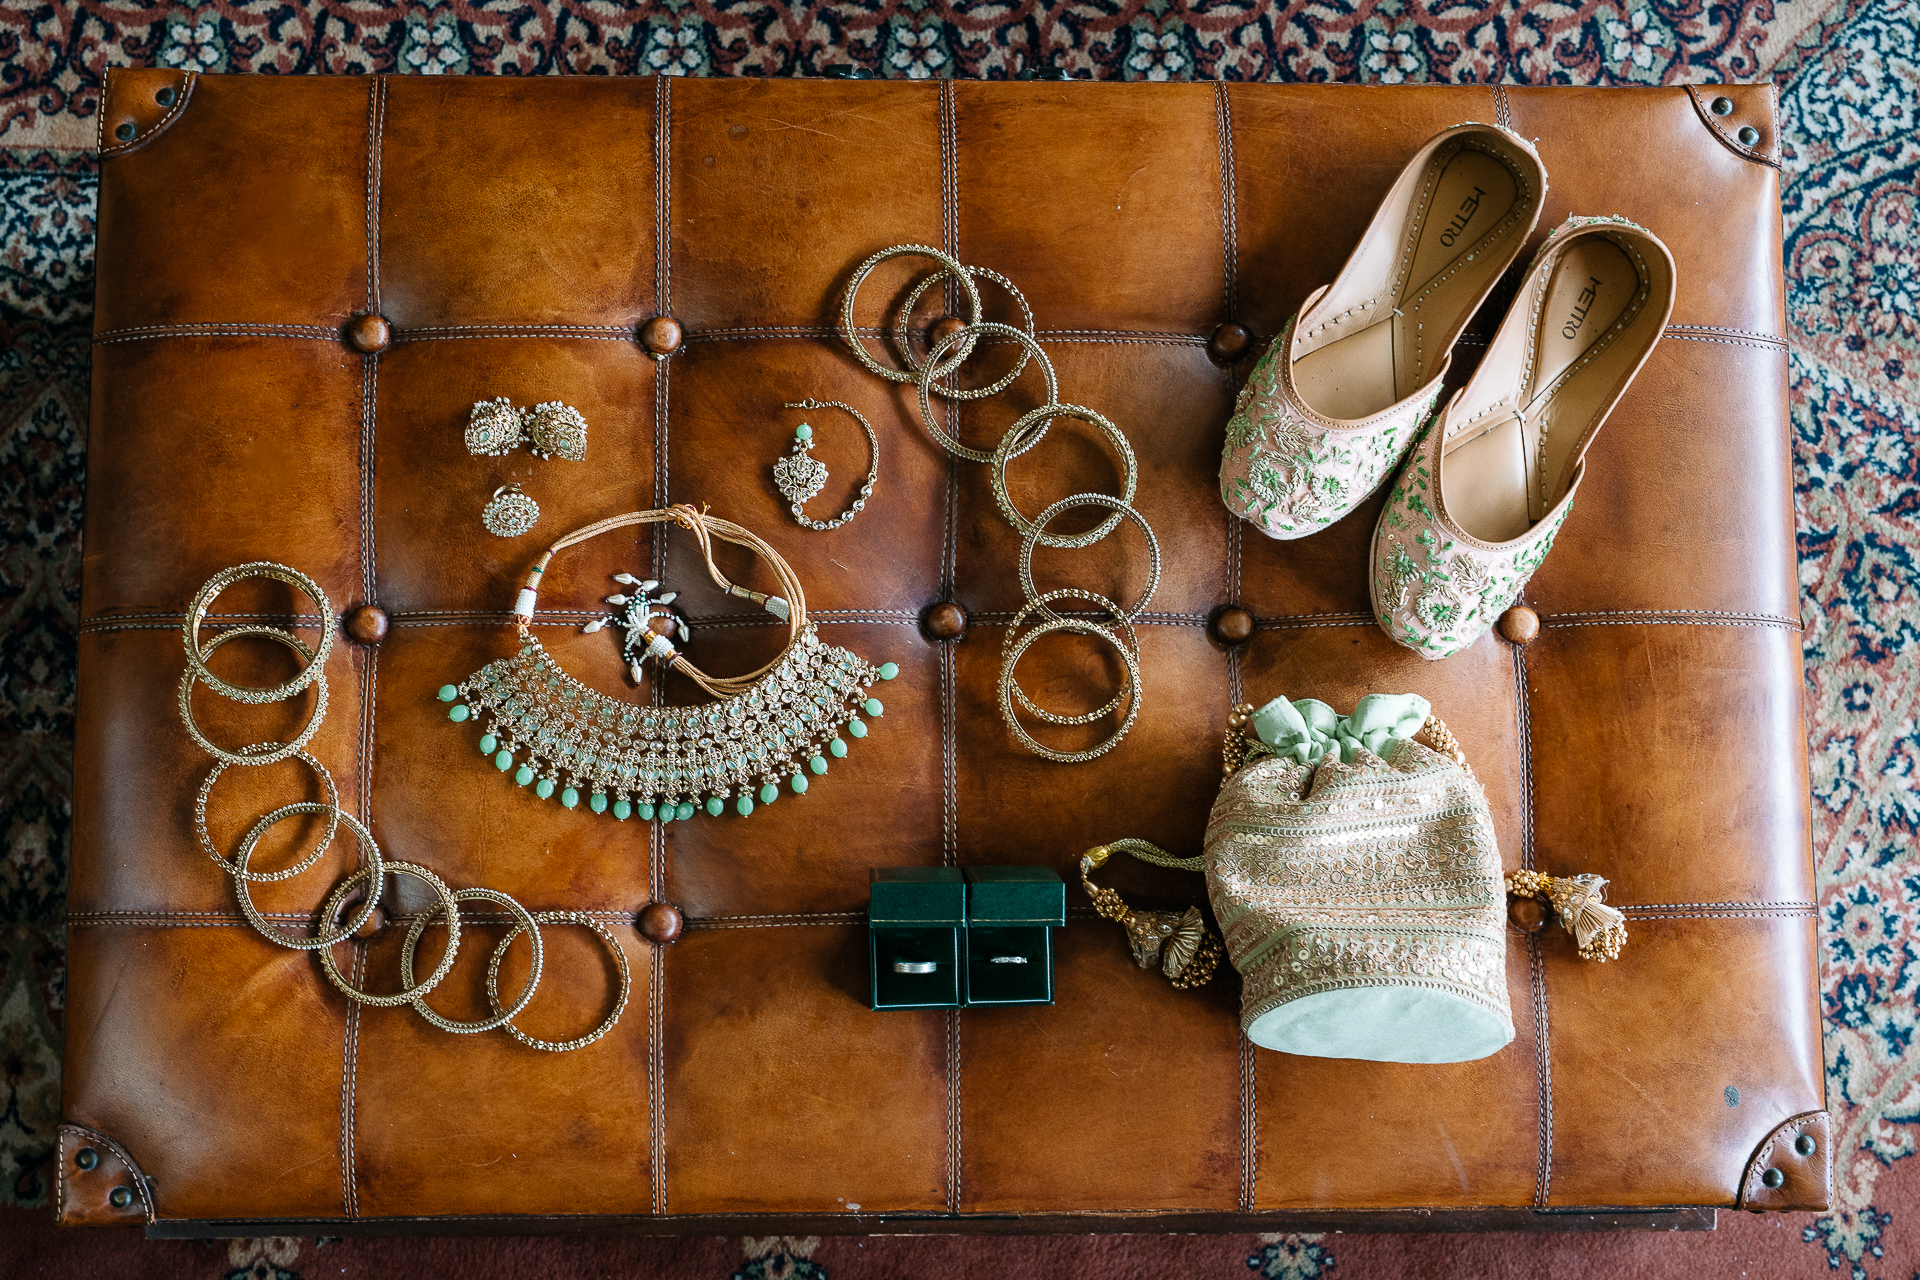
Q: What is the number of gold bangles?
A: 14